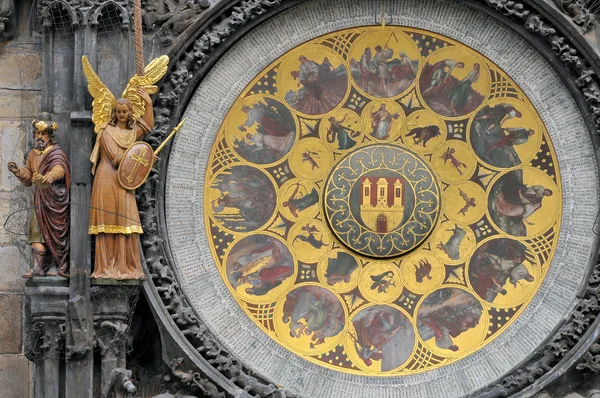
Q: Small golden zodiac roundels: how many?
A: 12